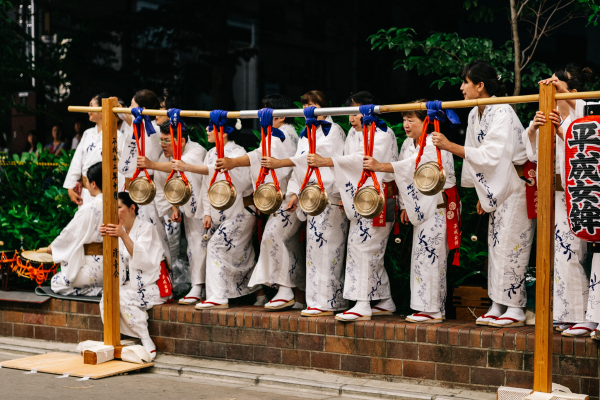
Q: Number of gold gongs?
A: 7